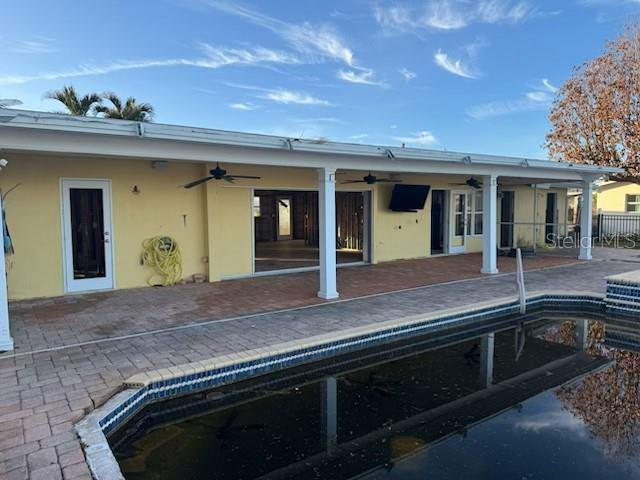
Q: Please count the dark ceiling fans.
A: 3